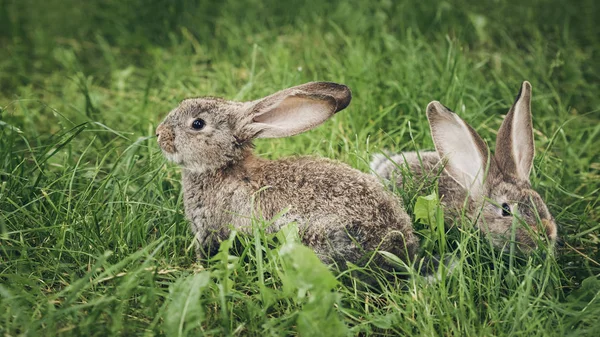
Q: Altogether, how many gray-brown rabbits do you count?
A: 2